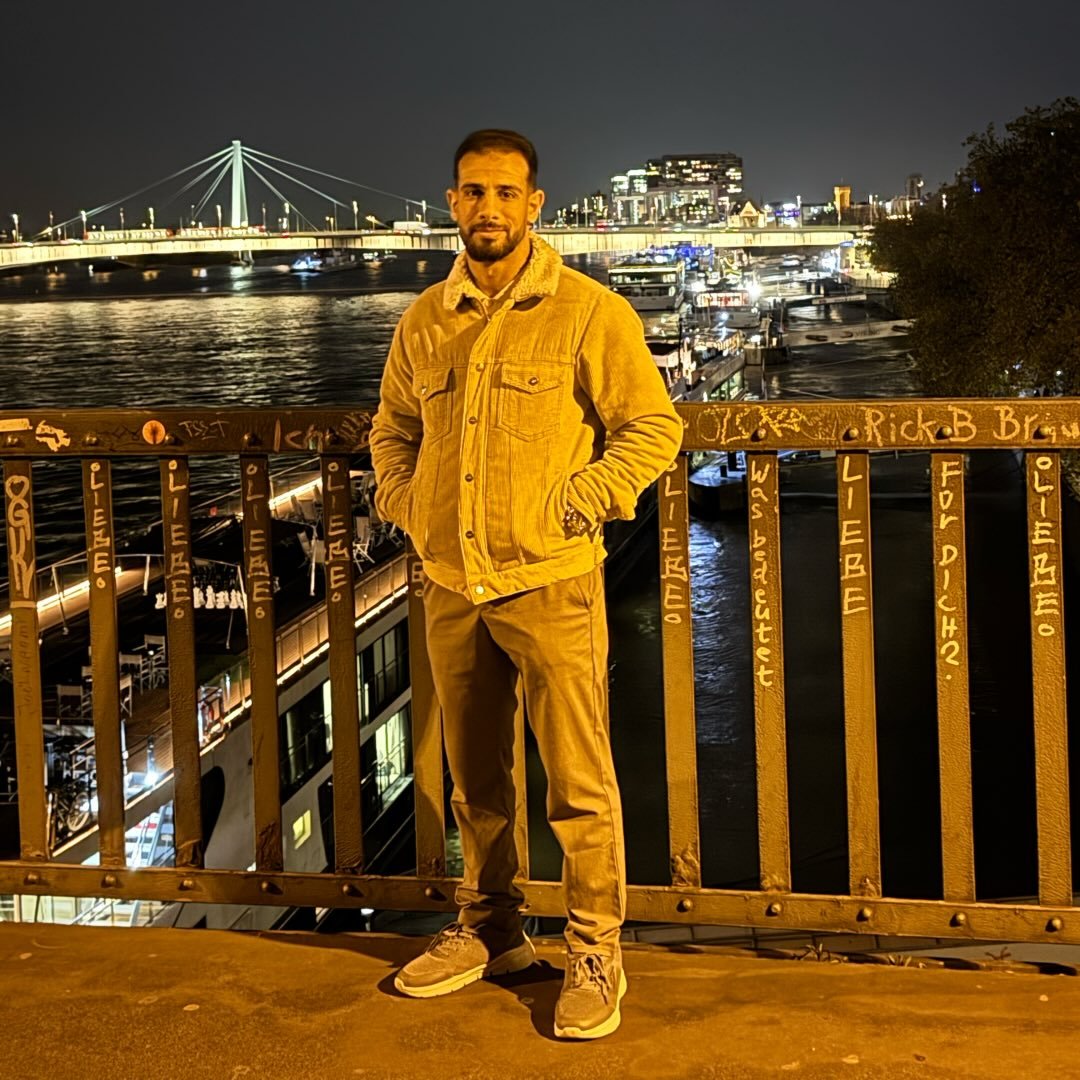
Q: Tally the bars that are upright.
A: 12